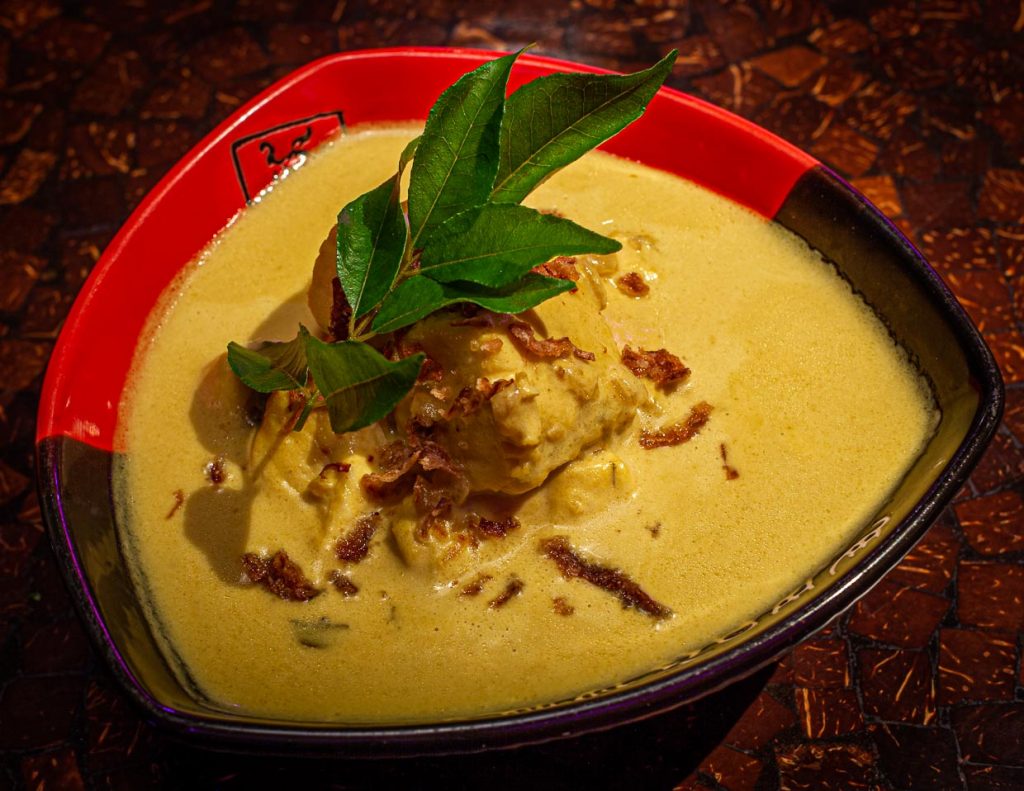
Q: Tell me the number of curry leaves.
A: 7